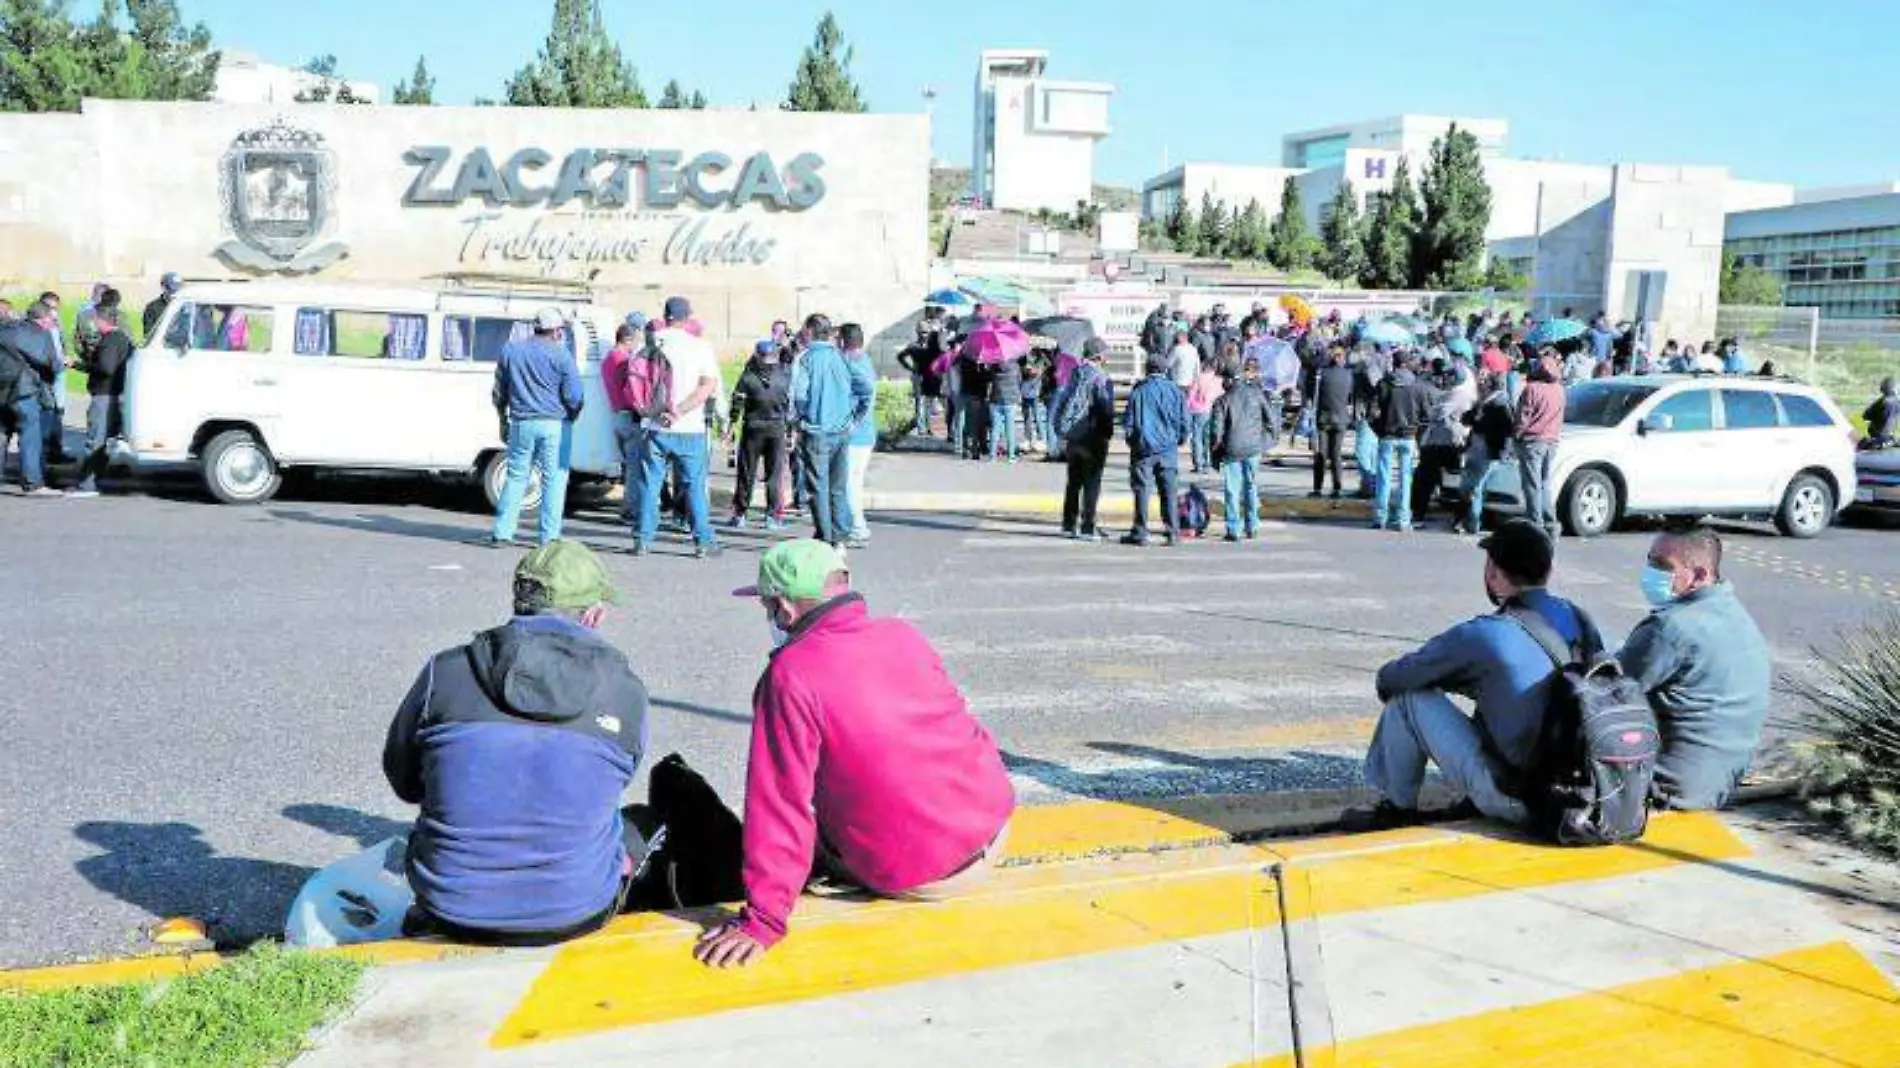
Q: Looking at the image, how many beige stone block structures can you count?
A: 2